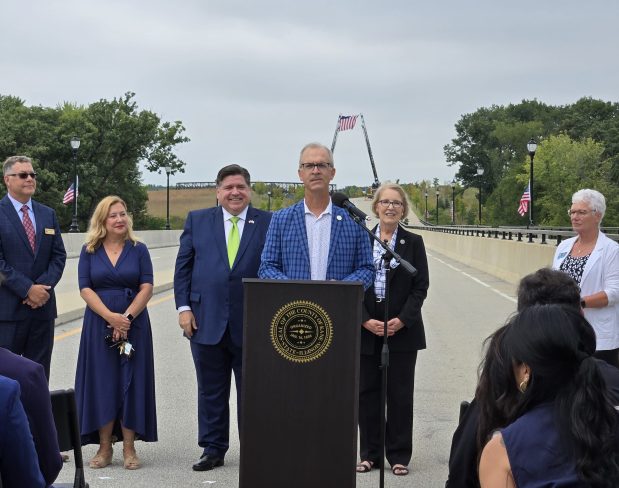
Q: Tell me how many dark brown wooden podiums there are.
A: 1